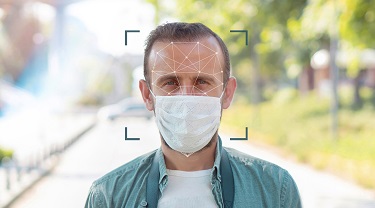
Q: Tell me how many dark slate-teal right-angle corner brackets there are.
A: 4